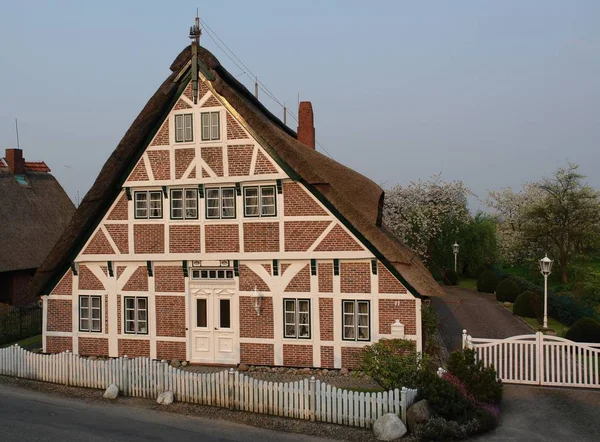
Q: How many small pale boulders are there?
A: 3